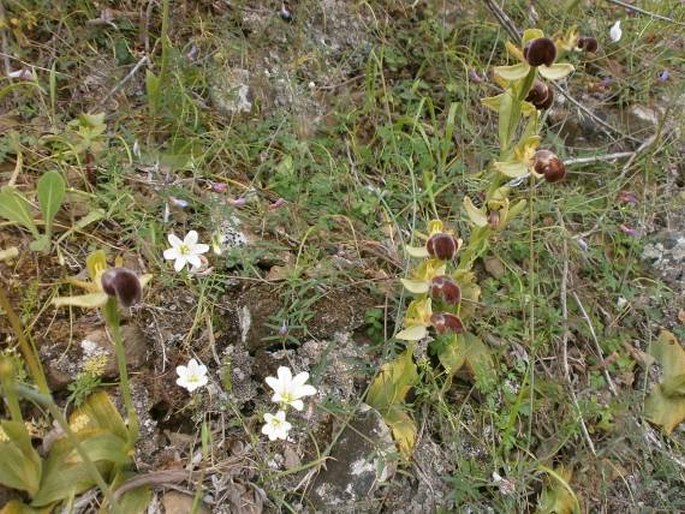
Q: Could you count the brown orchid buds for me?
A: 8